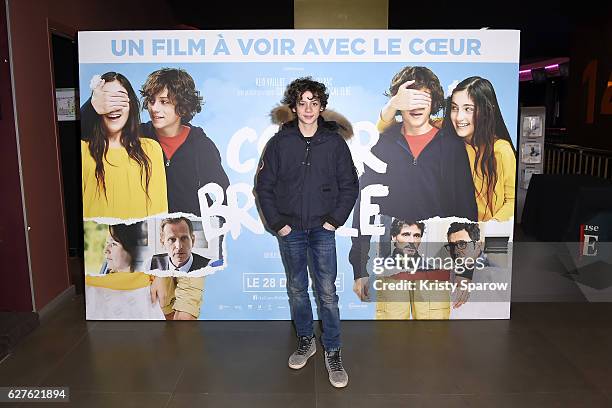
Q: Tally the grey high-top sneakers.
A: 2